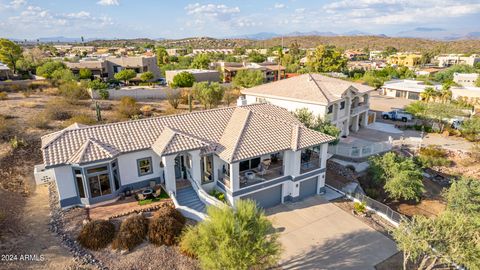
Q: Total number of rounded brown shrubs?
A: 3